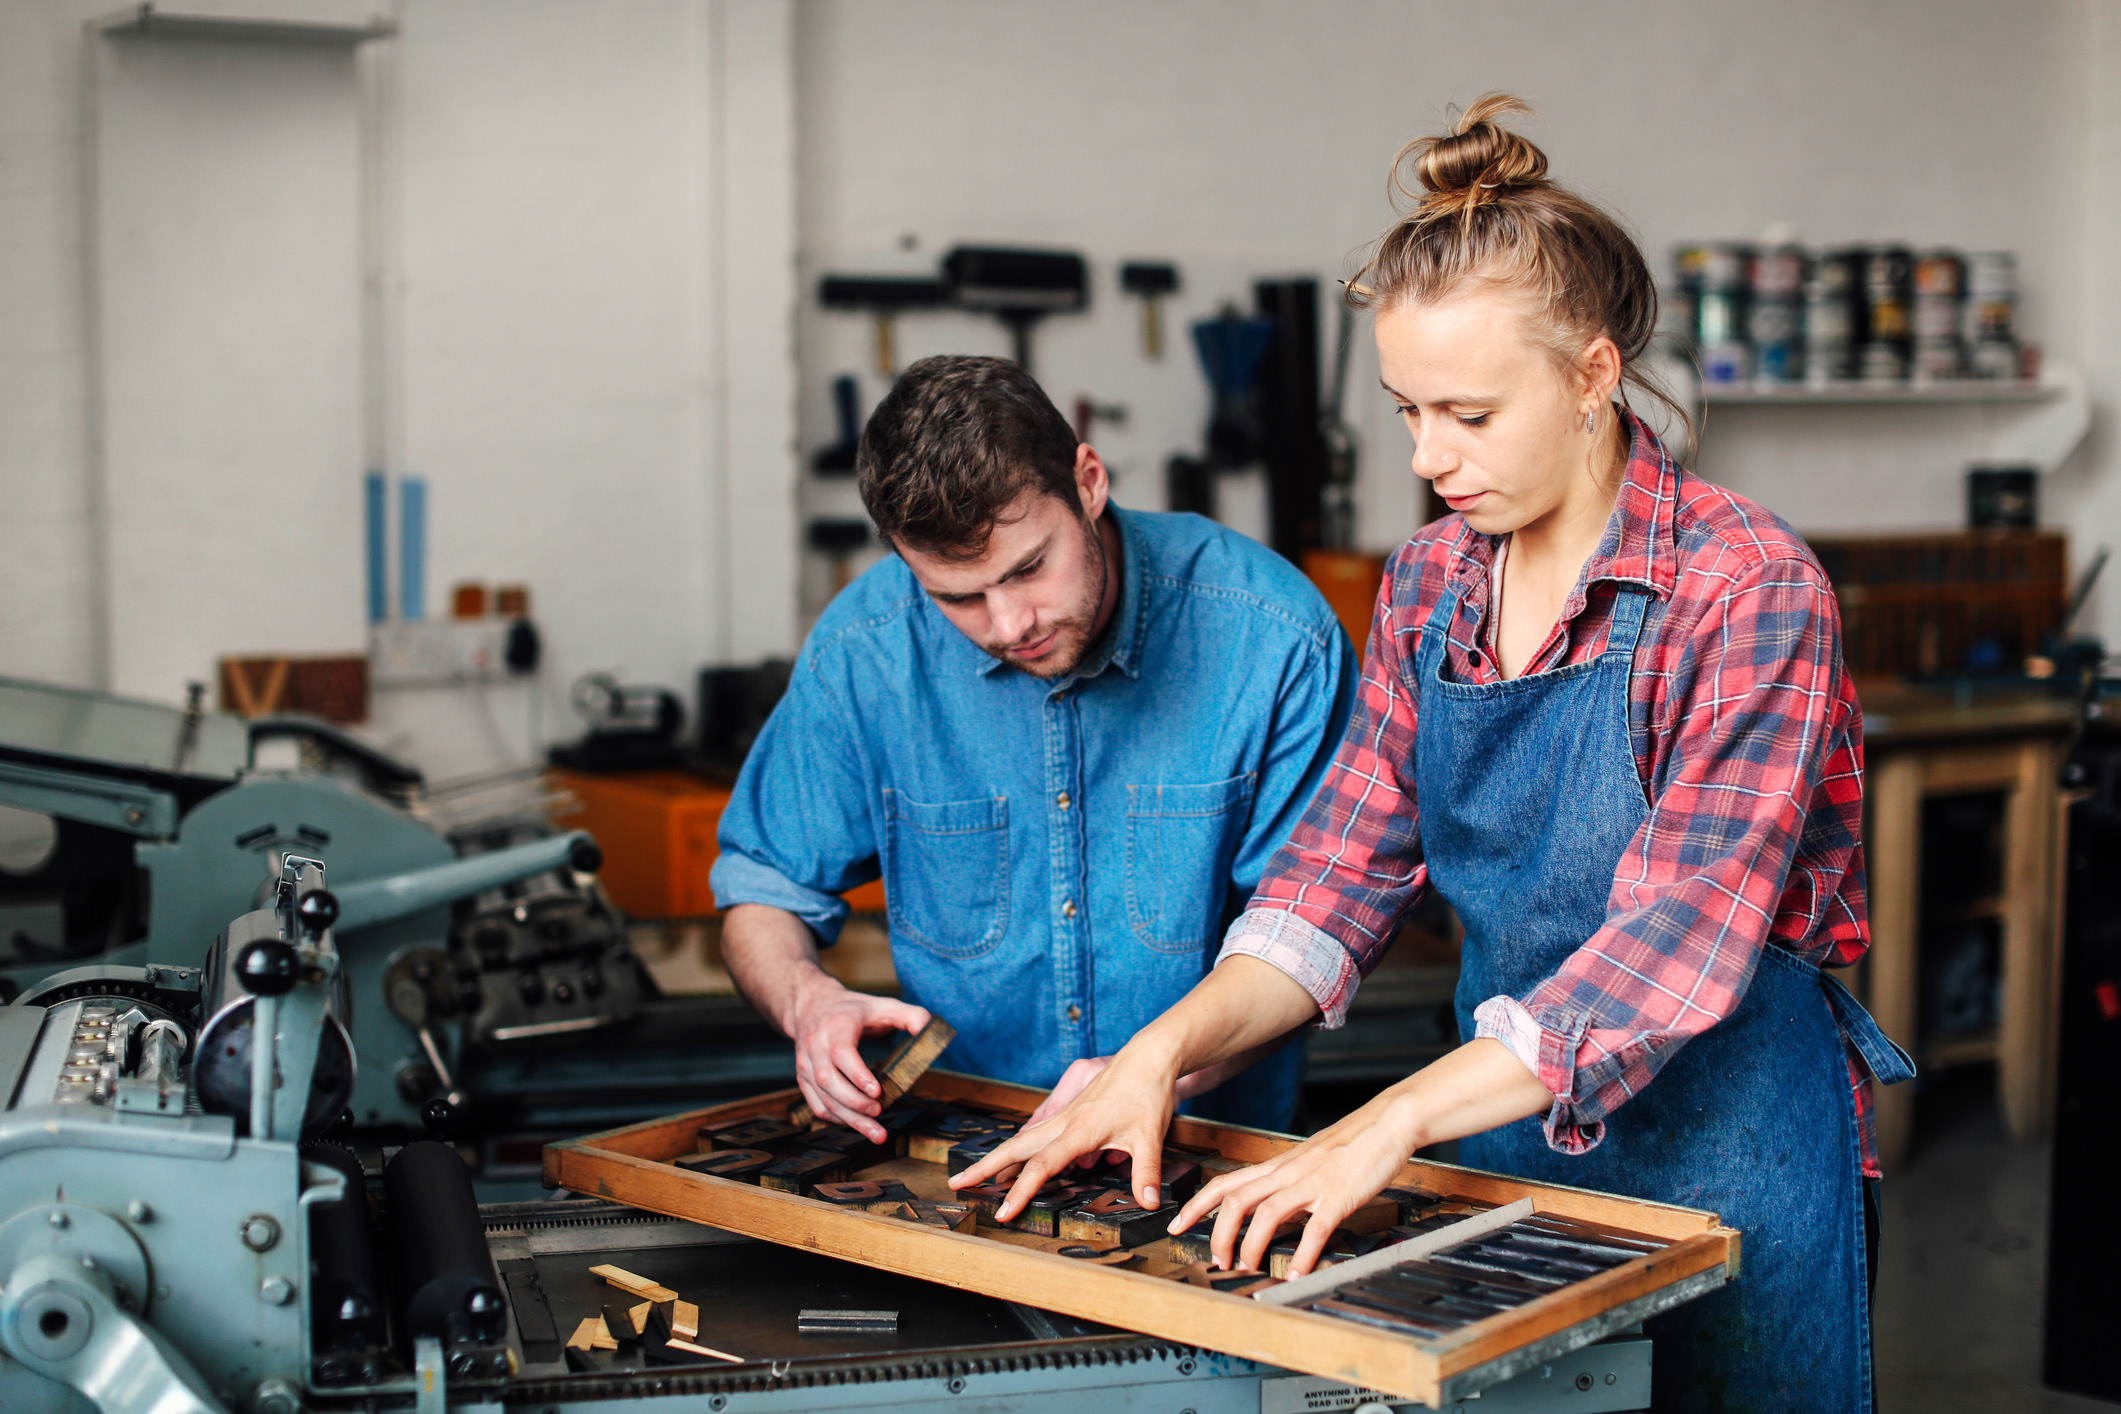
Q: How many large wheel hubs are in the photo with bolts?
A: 1